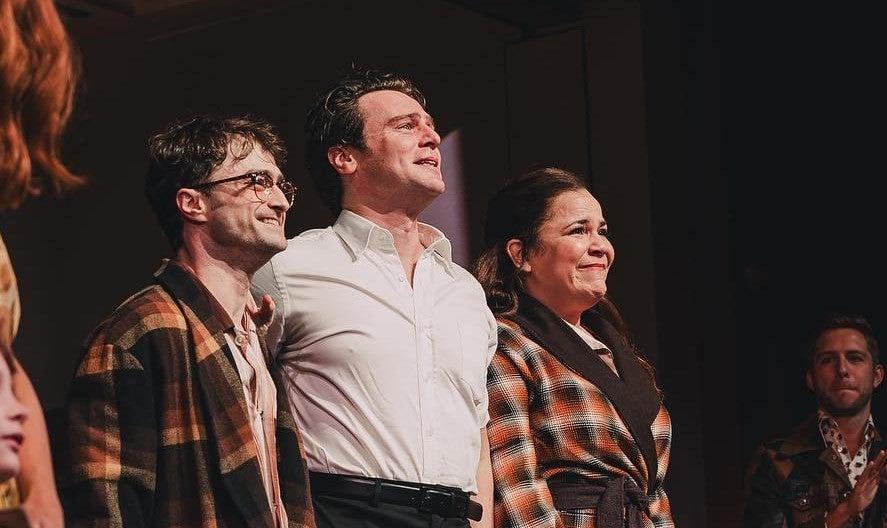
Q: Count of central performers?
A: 3